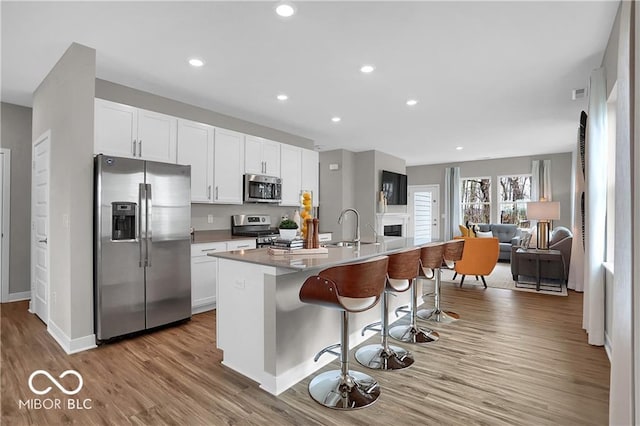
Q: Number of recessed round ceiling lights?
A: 7